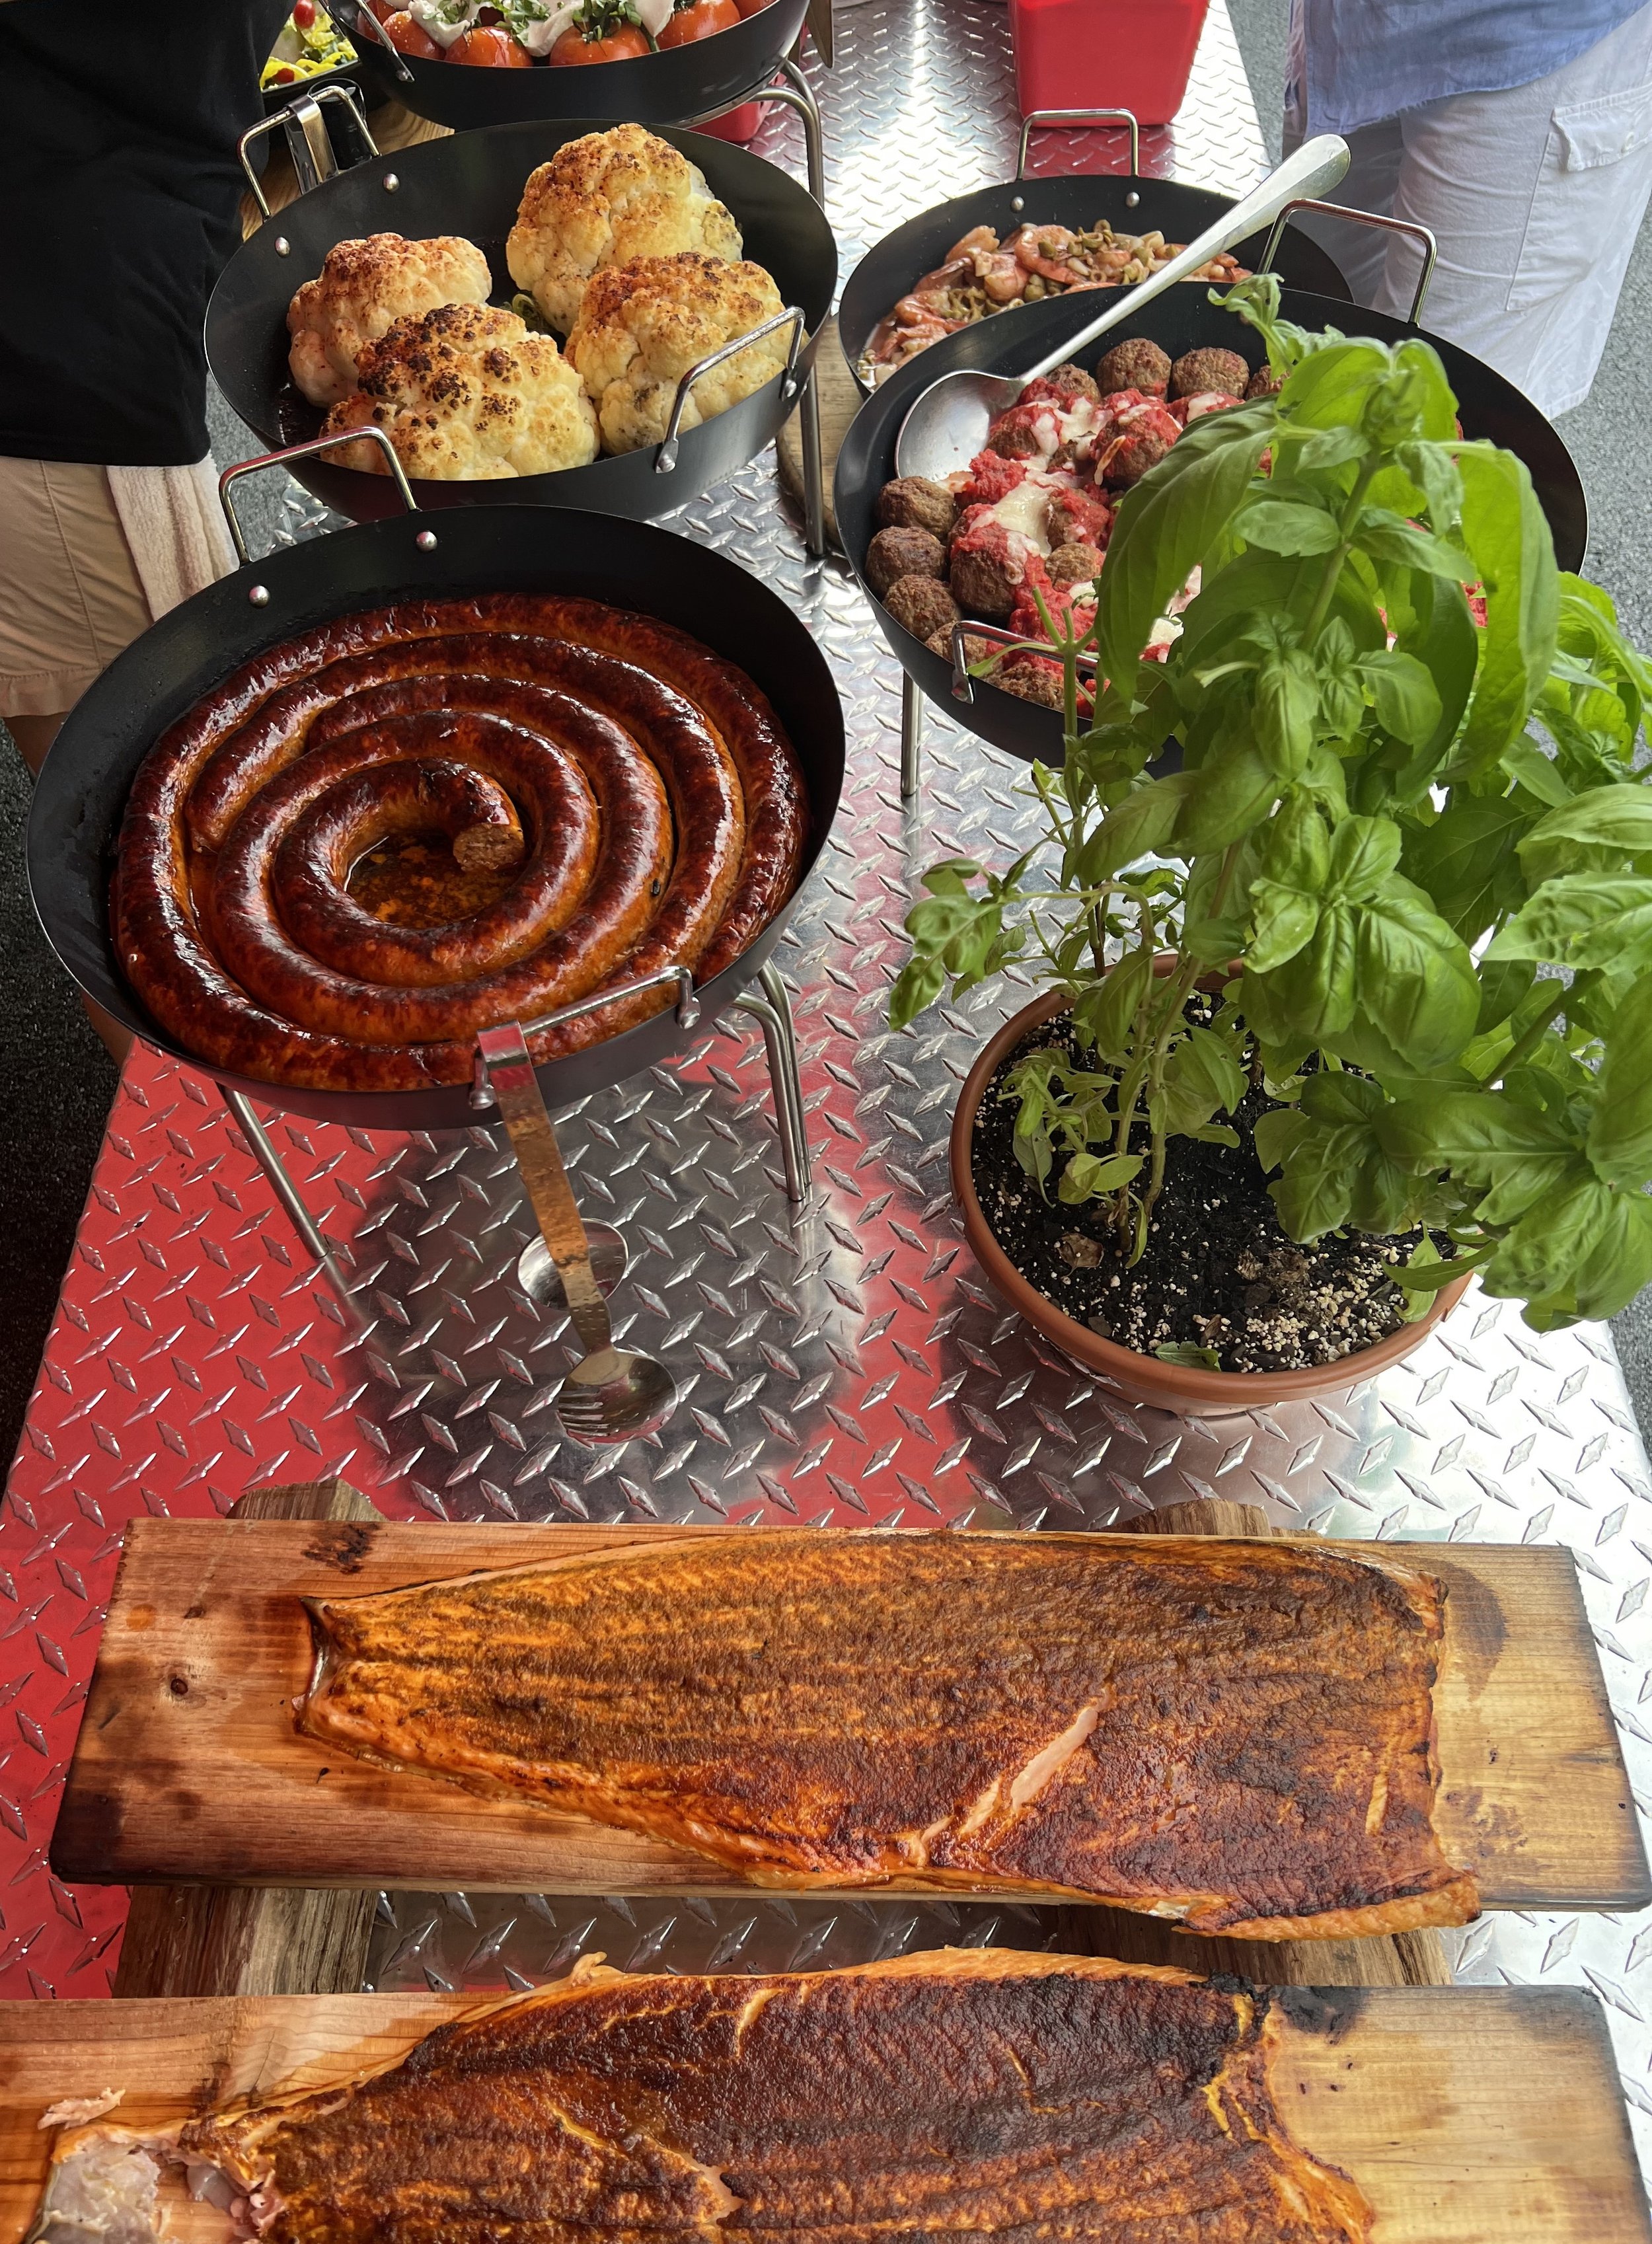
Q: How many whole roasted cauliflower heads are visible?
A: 4